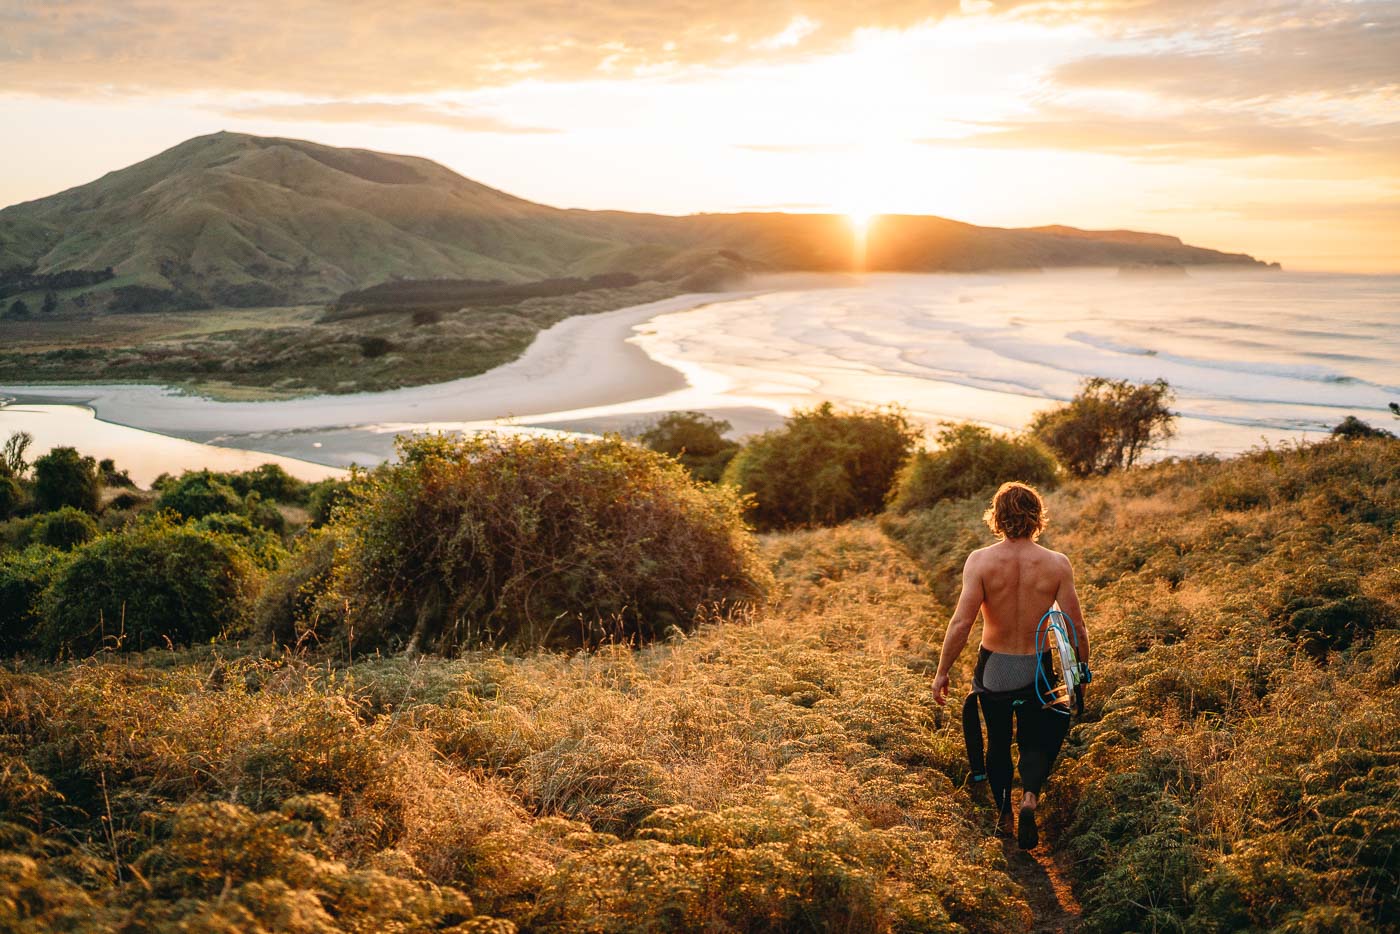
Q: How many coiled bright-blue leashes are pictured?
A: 1